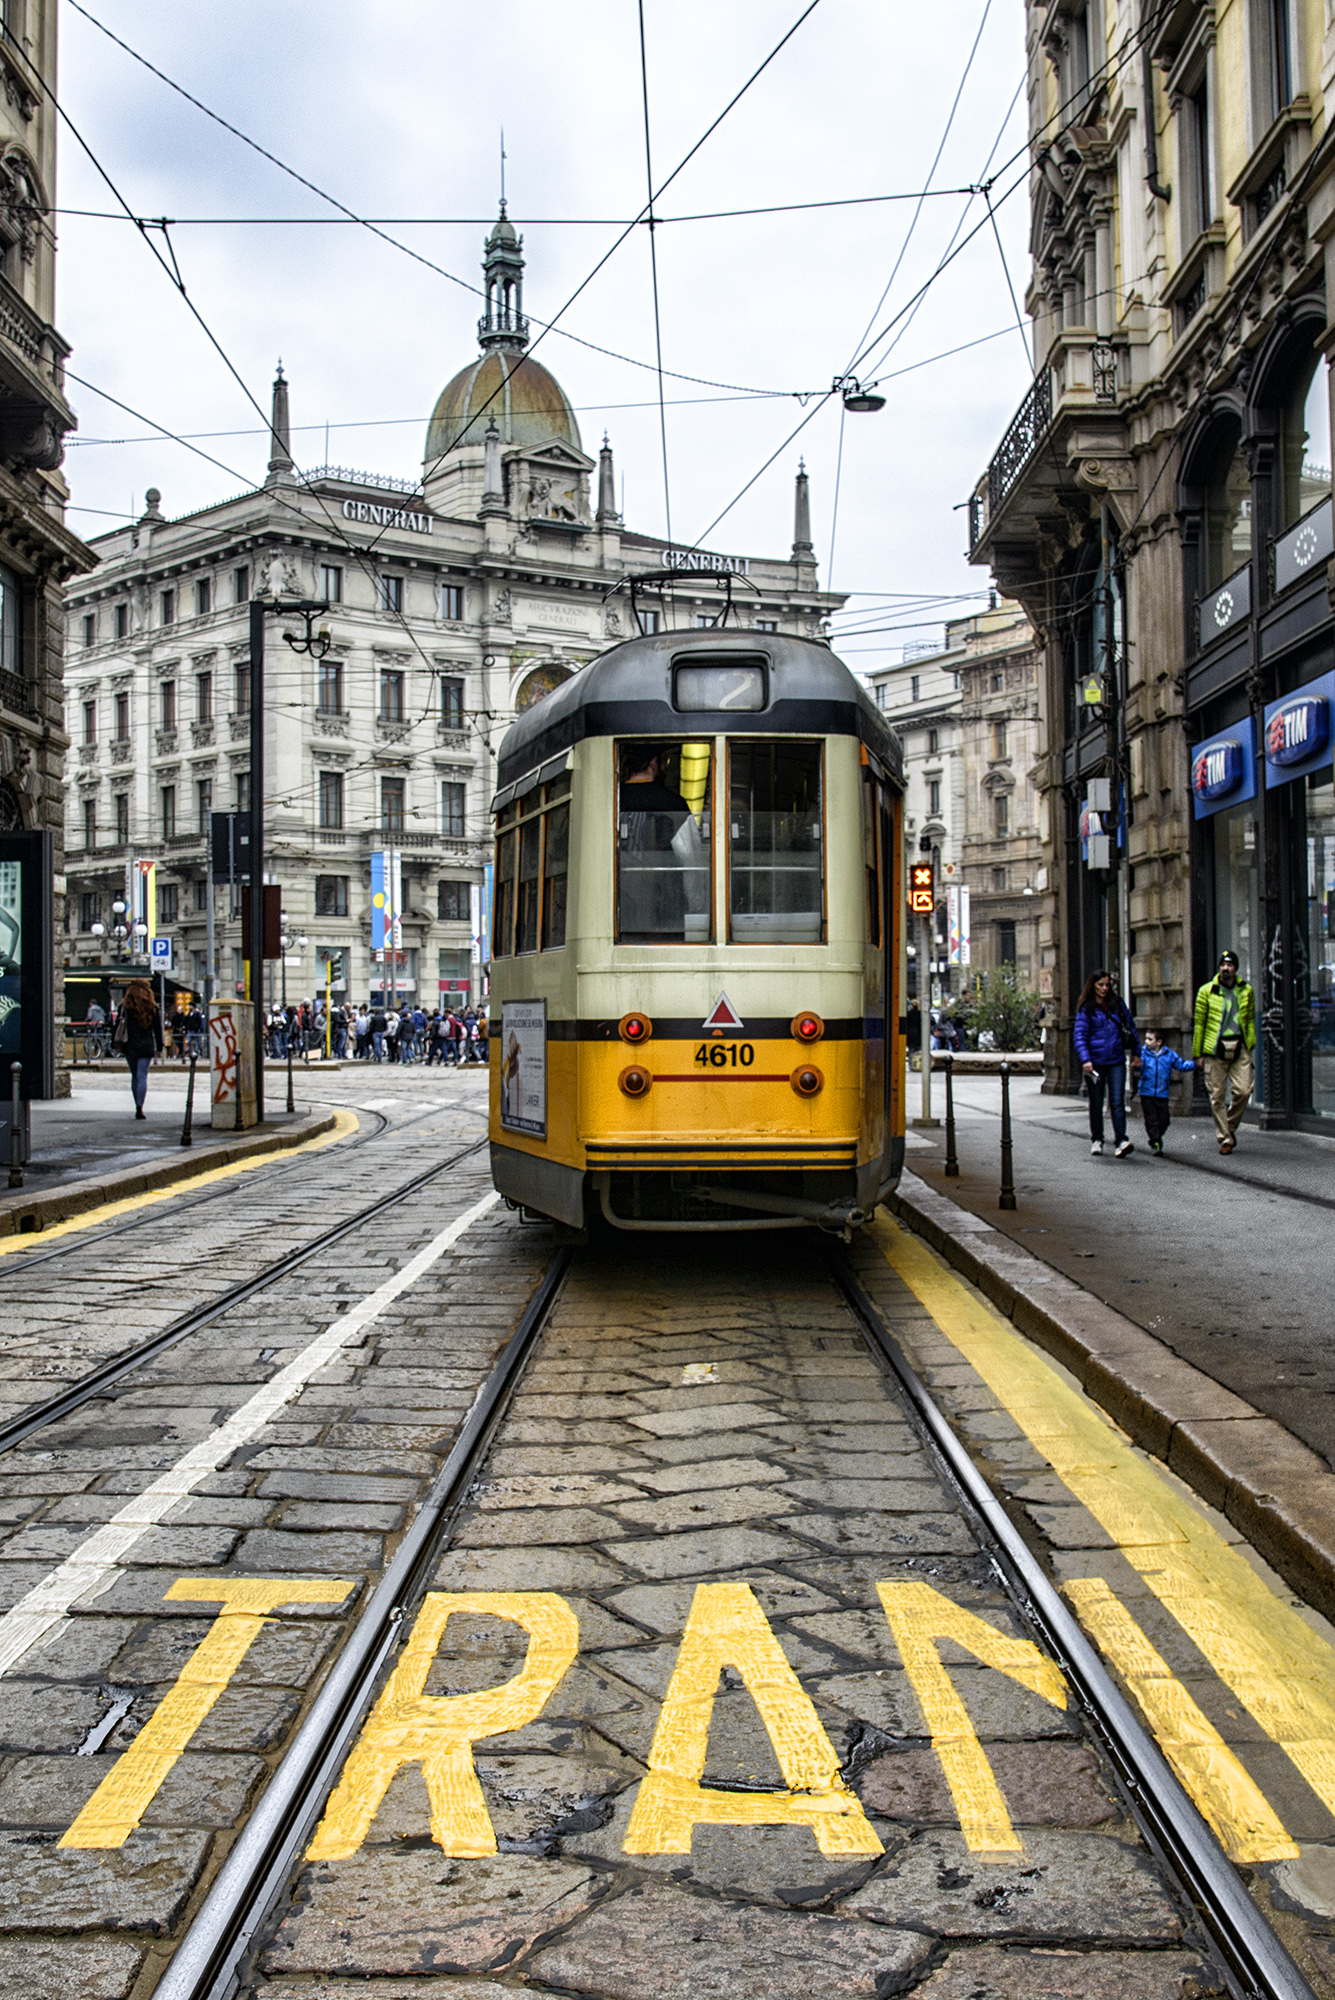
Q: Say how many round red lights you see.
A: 2